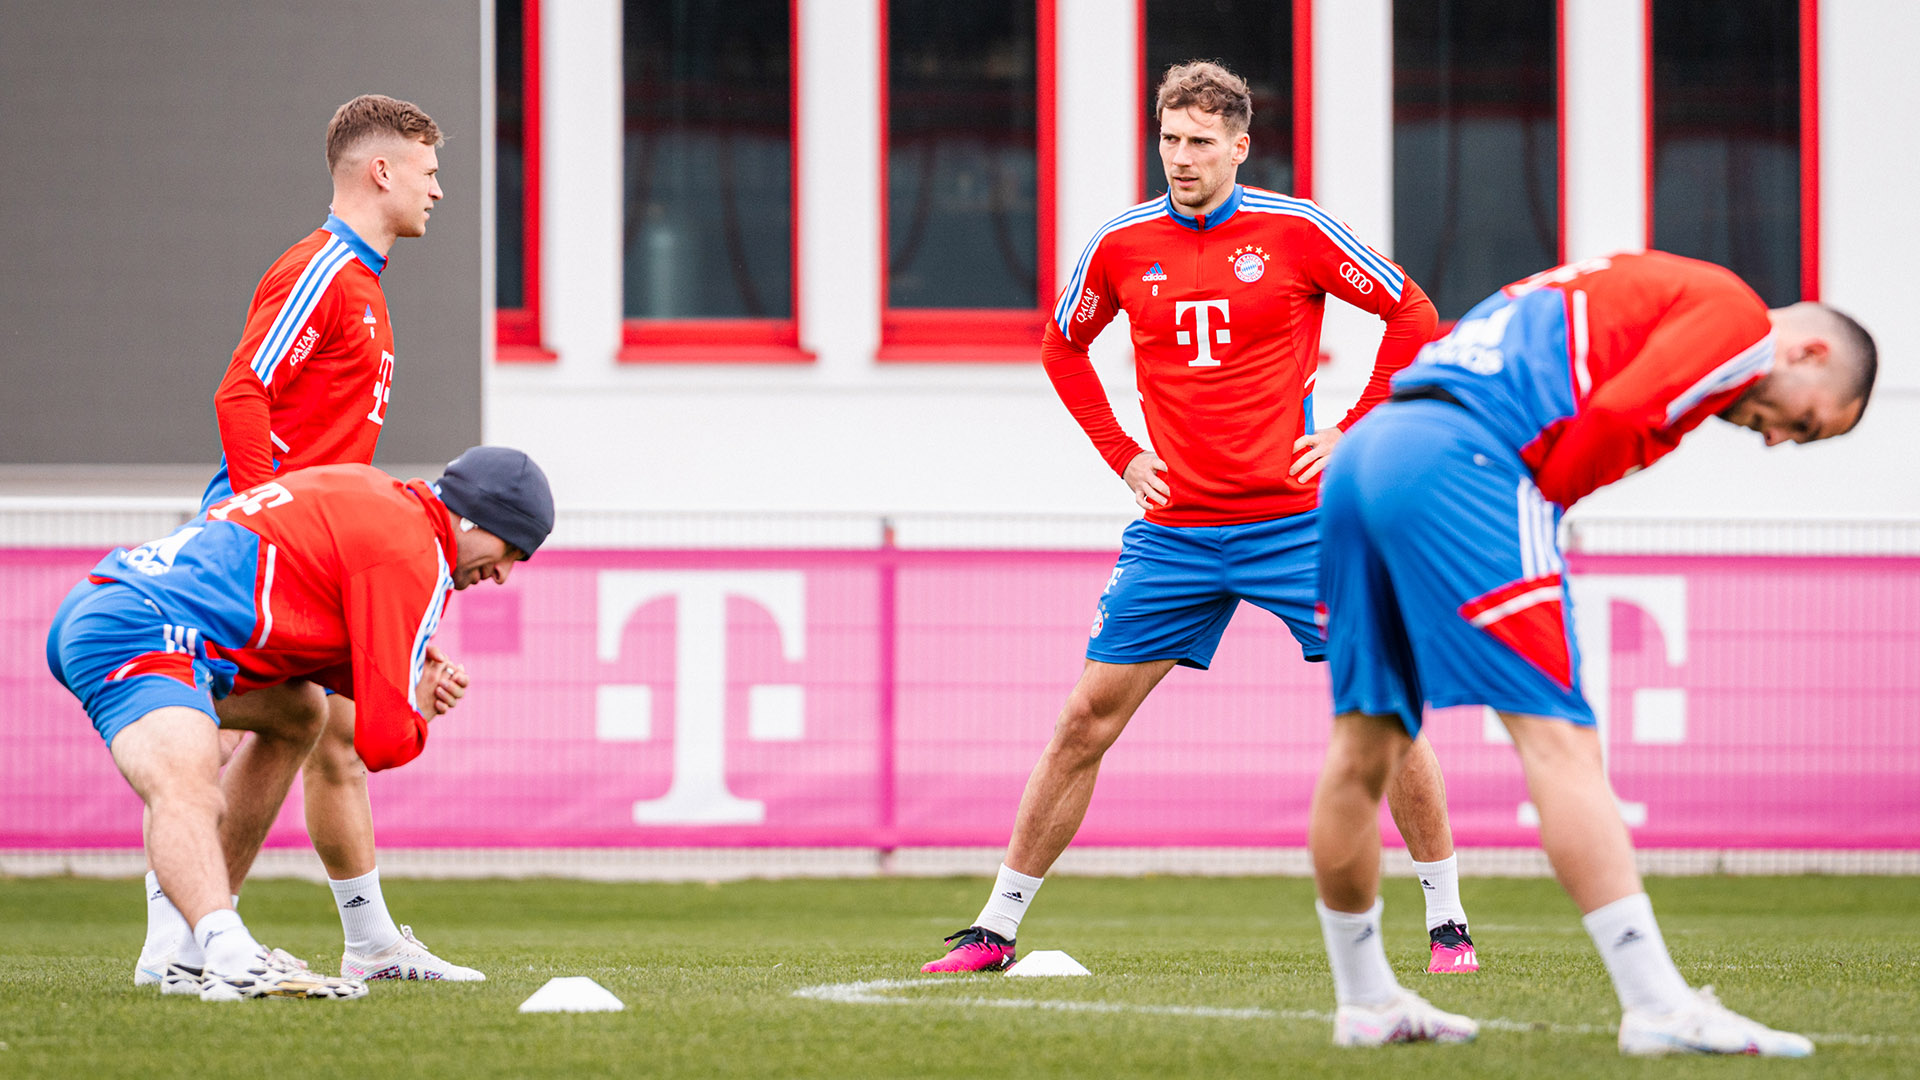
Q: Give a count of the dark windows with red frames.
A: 6